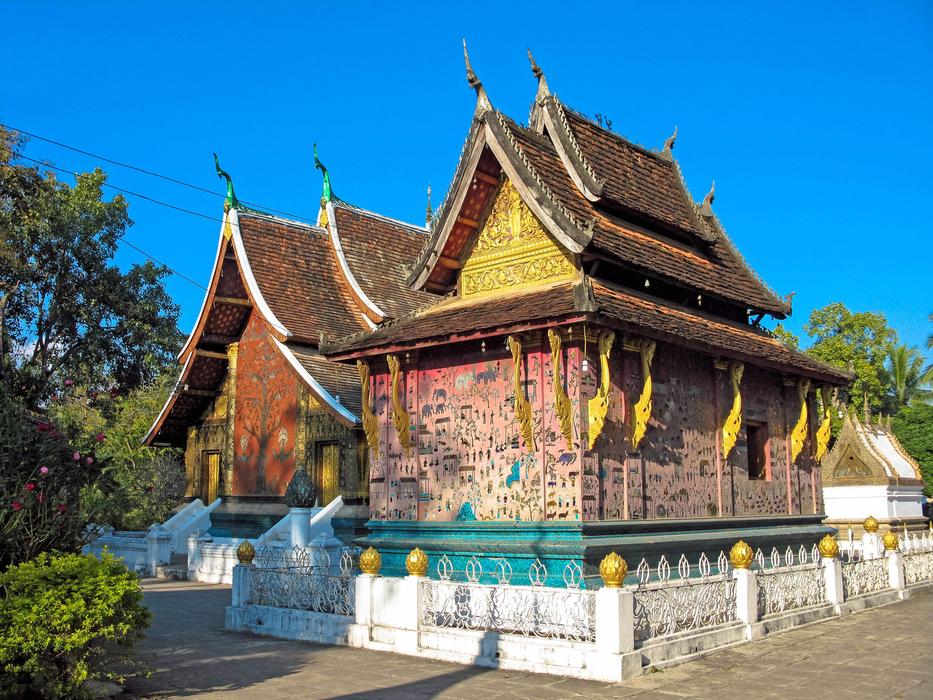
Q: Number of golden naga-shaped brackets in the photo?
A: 9